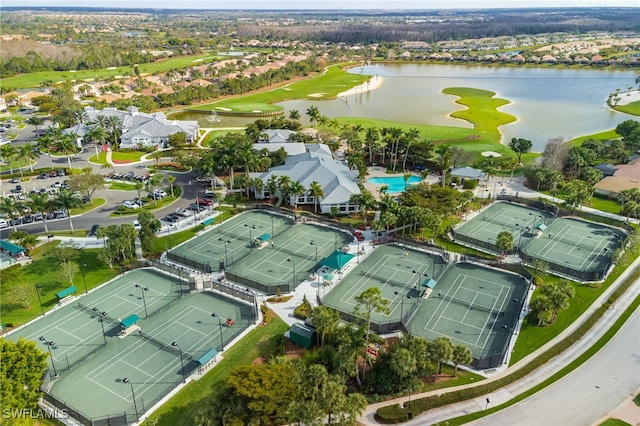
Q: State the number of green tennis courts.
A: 8